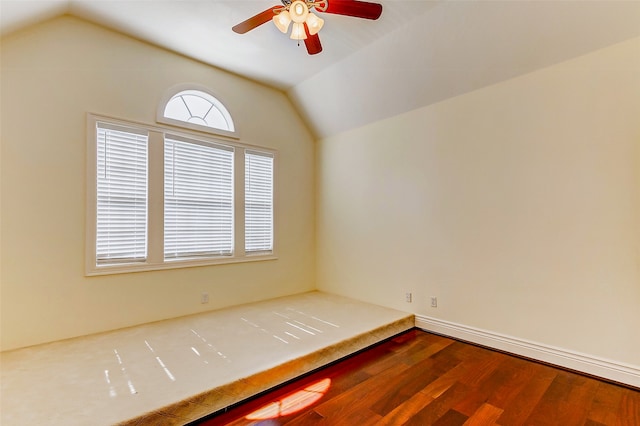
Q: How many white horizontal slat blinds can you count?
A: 3